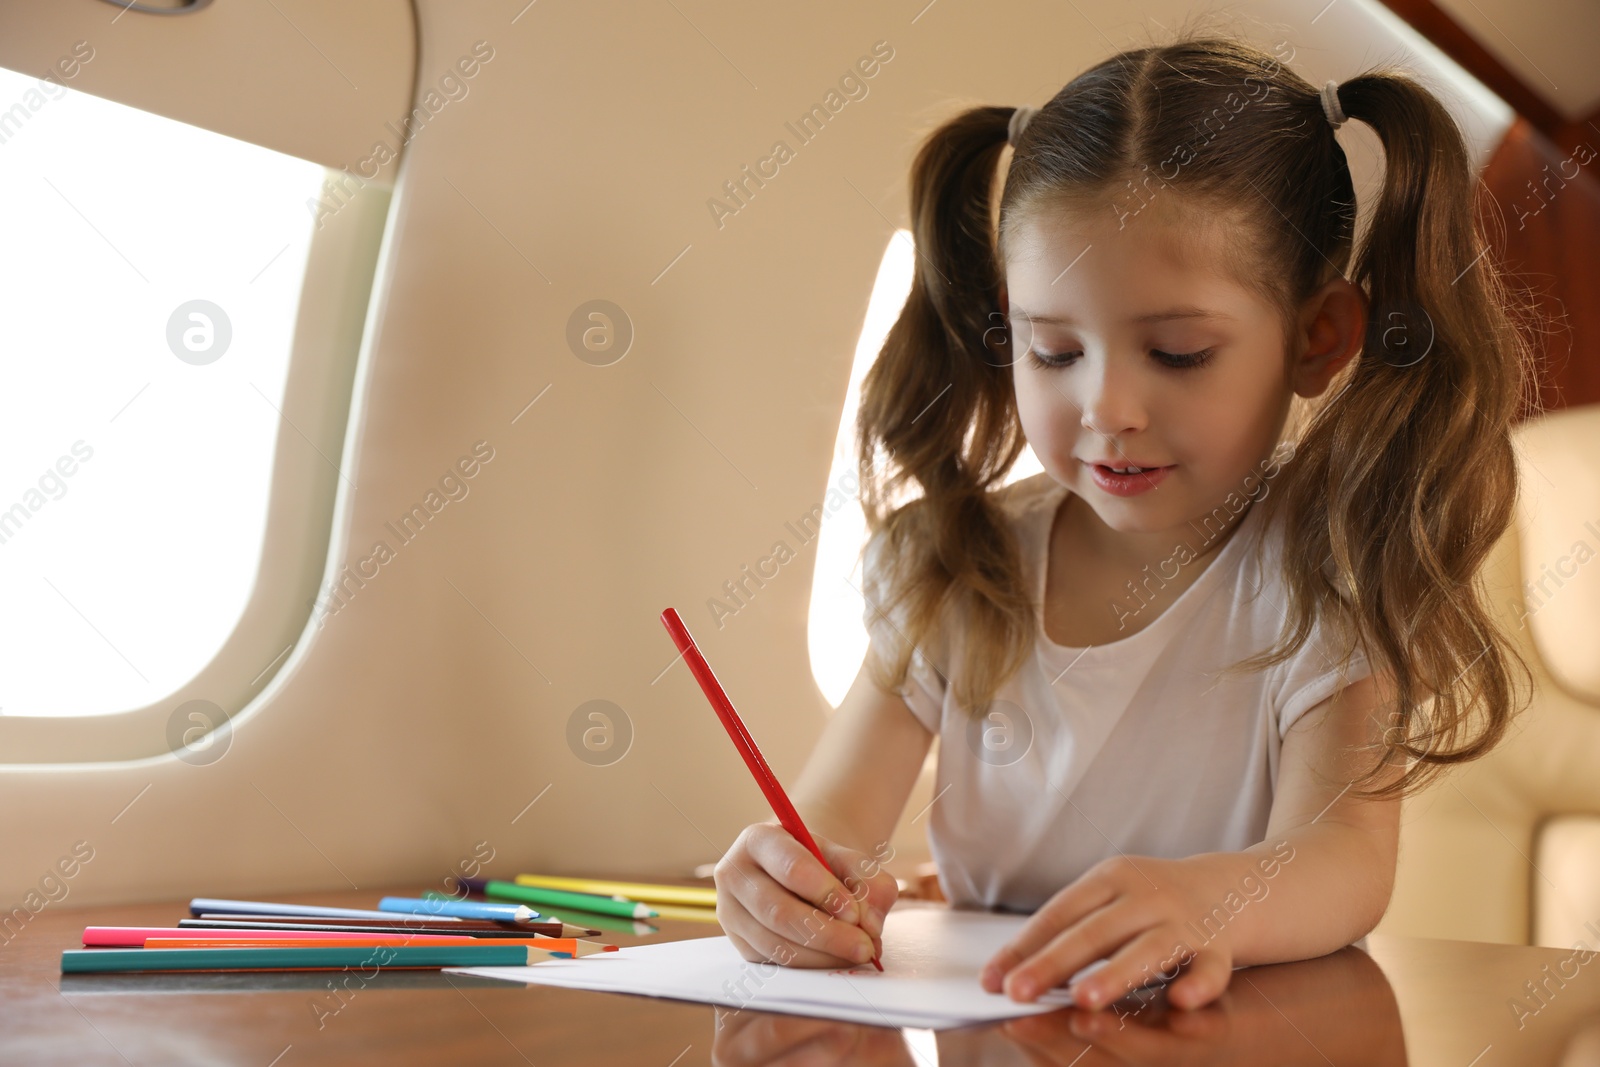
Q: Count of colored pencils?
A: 12